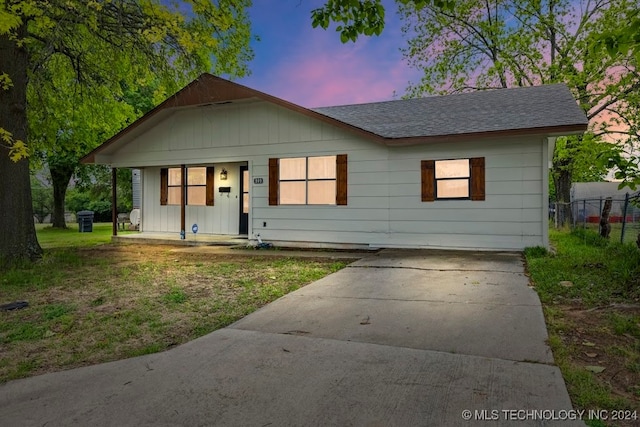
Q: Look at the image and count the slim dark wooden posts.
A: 2